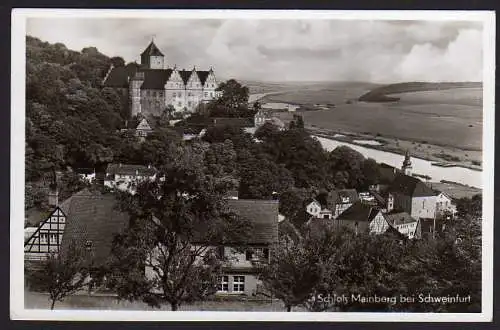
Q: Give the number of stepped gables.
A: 3